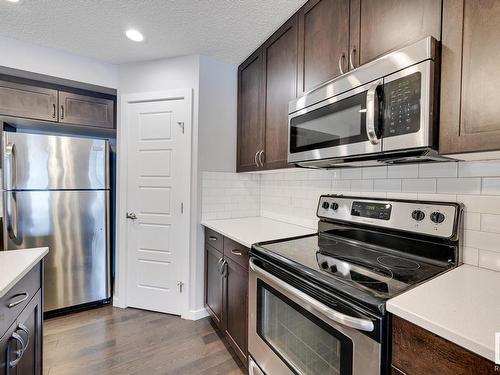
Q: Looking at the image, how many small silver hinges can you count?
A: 3